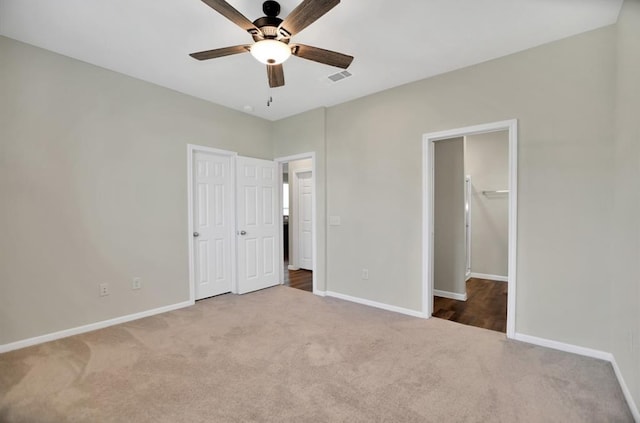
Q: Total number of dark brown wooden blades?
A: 5